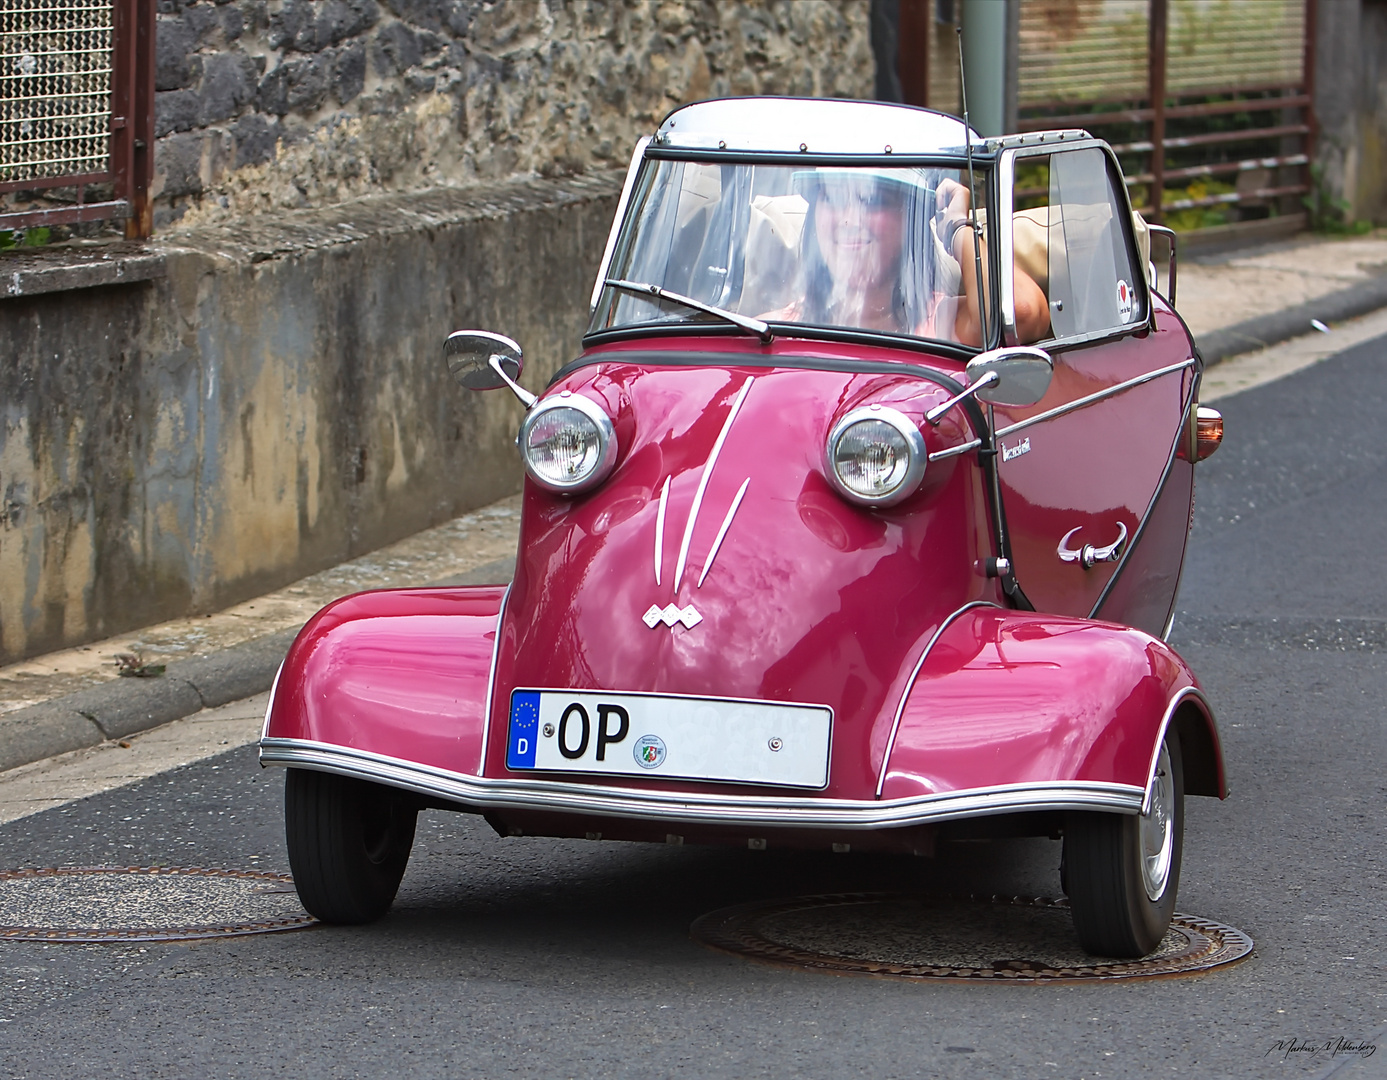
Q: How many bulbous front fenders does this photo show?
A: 2